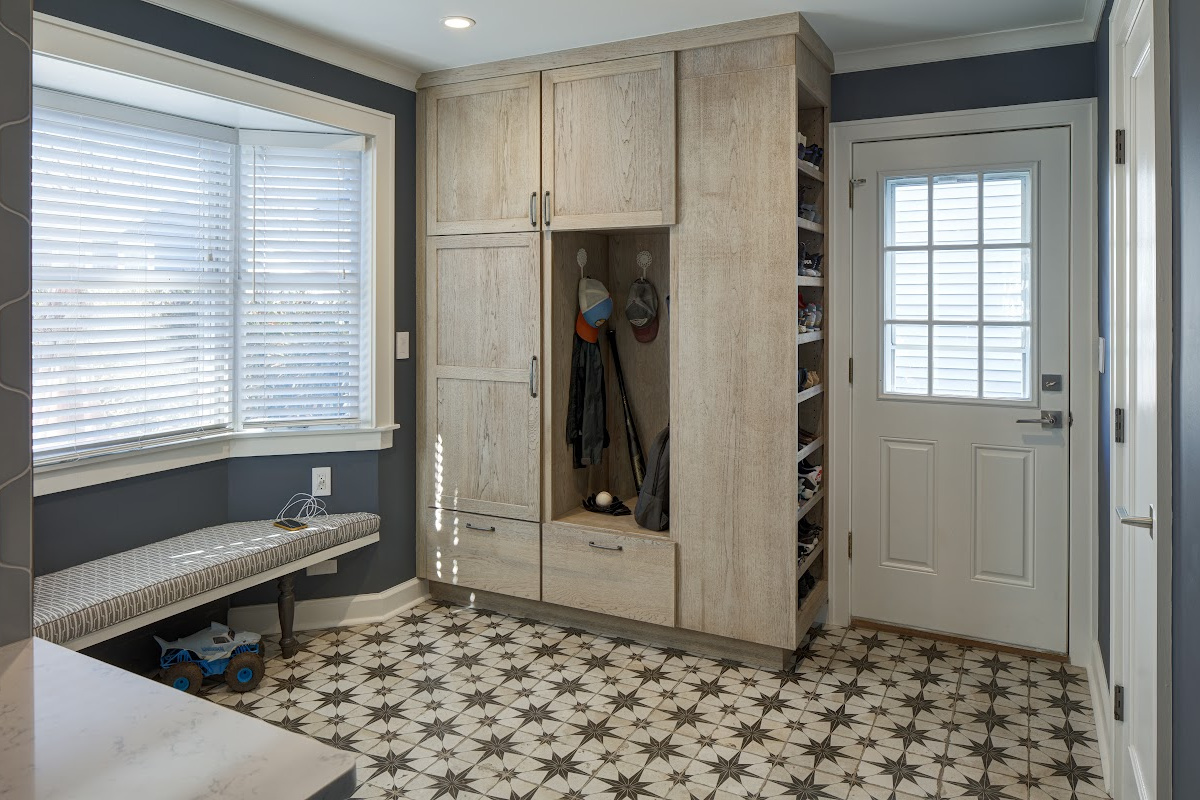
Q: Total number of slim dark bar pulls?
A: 5